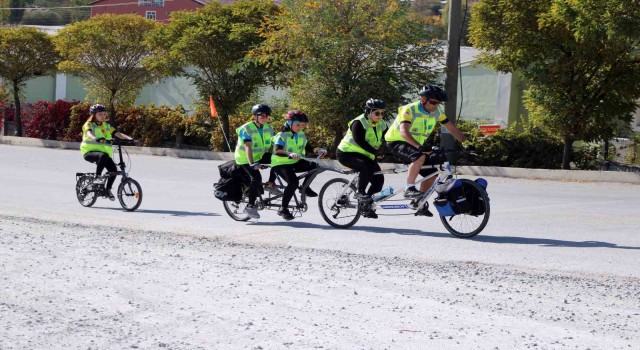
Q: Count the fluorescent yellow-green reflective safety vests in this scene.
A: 5